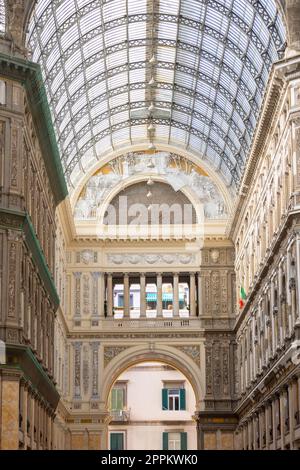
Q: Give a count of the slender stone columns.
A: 6